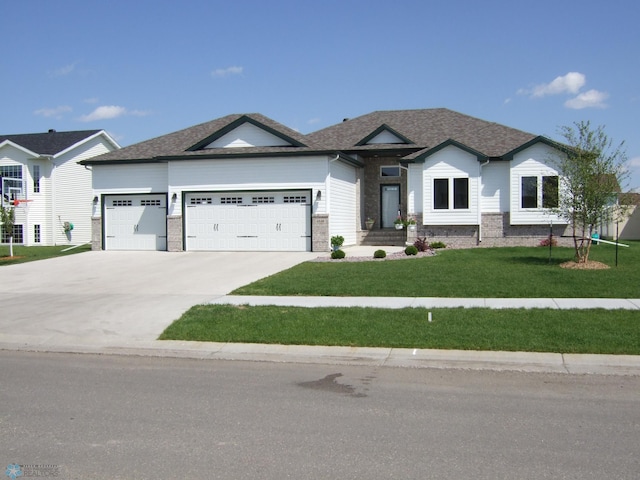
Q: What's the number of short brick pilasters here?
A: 3